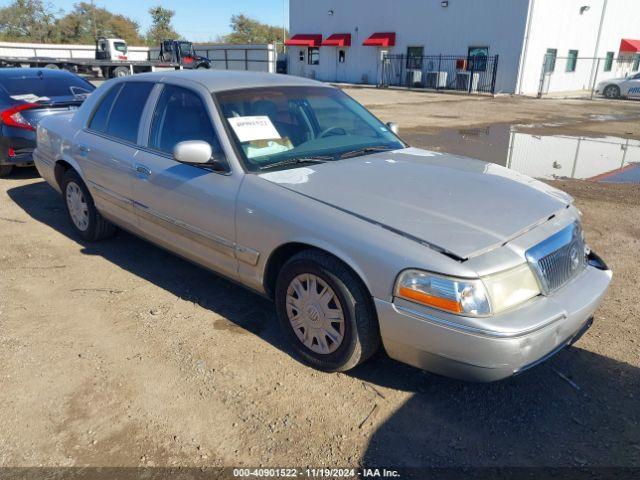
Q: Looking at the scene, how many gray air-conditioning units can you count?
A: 3